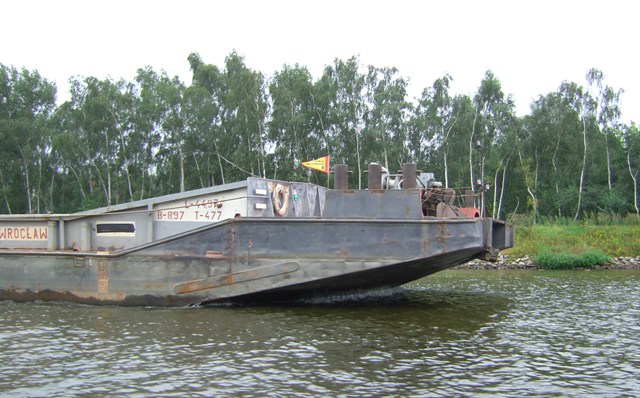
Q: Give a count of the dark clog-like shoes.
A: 0